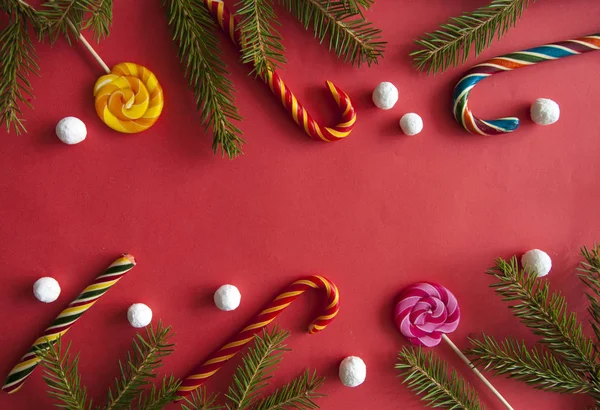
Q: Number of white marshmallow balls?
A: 9